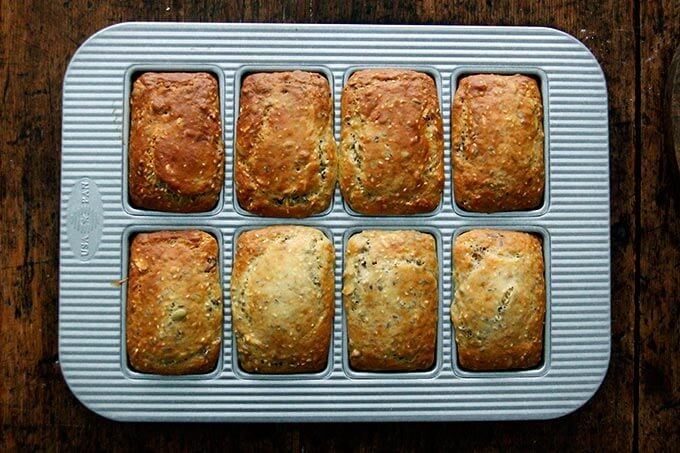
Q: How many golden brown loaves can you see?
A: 8